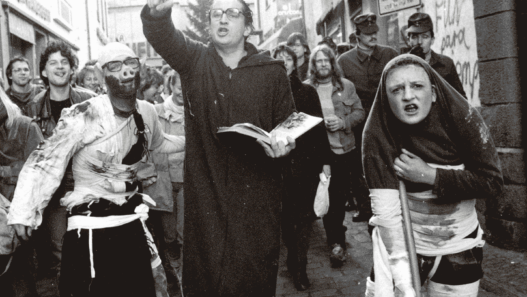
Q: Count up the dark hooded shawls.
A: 1